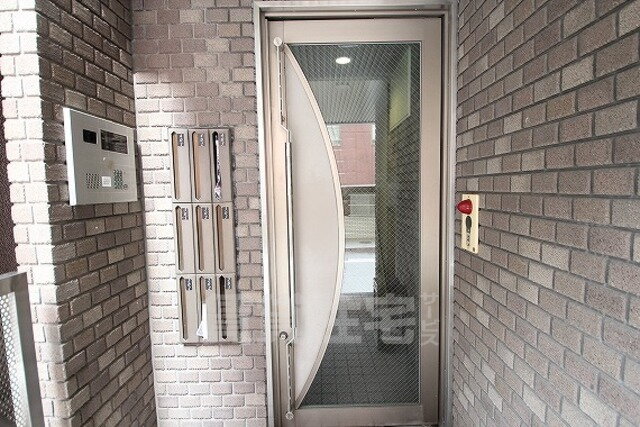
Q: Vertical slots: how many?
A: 9